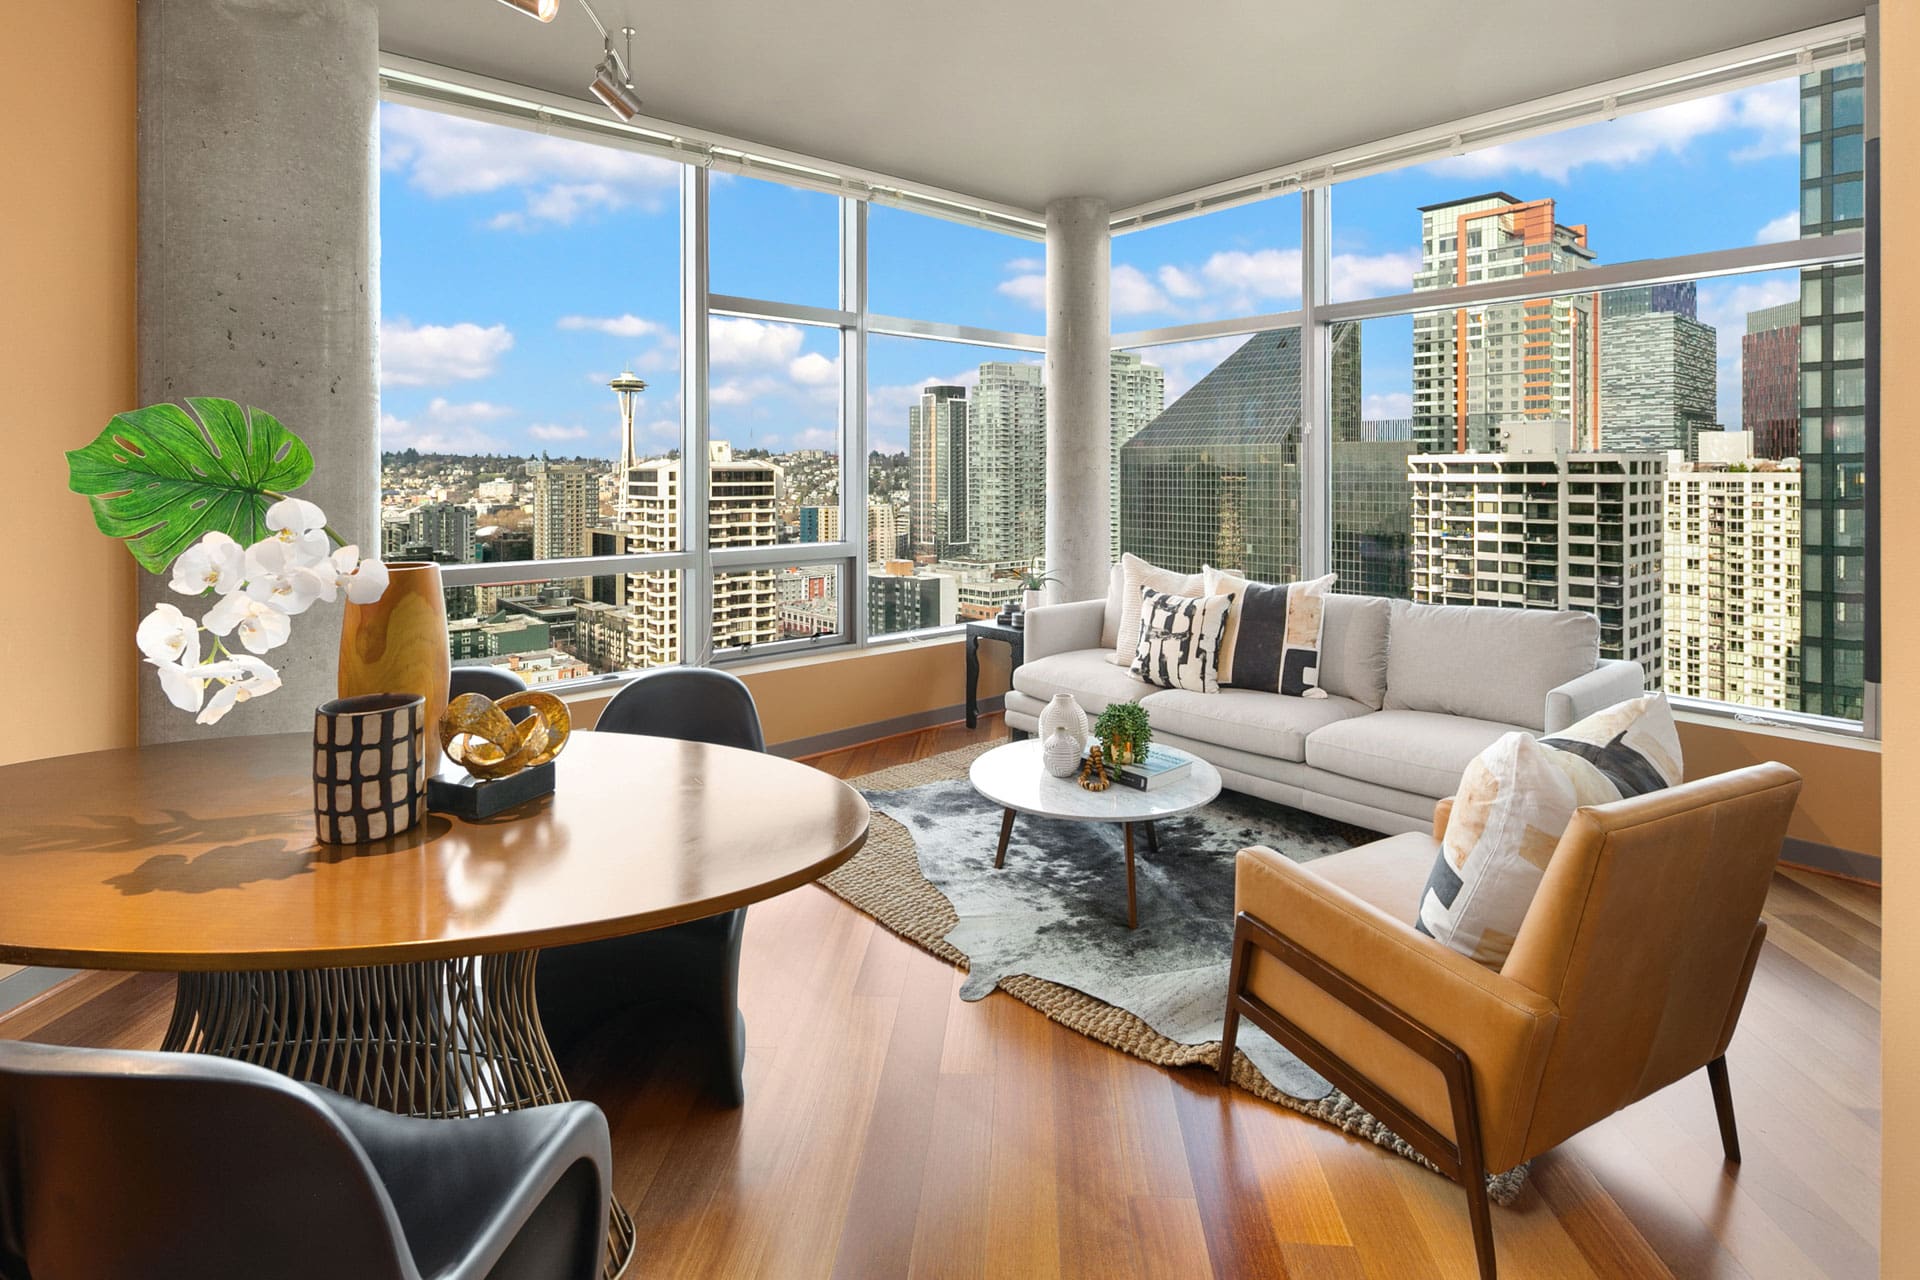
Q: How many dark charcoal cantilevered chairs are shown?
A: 3